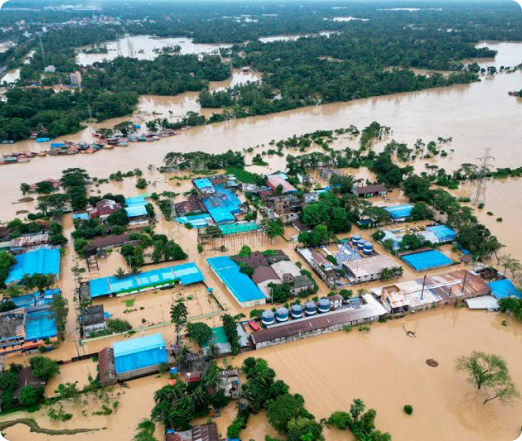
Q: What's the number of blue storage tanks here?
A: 8